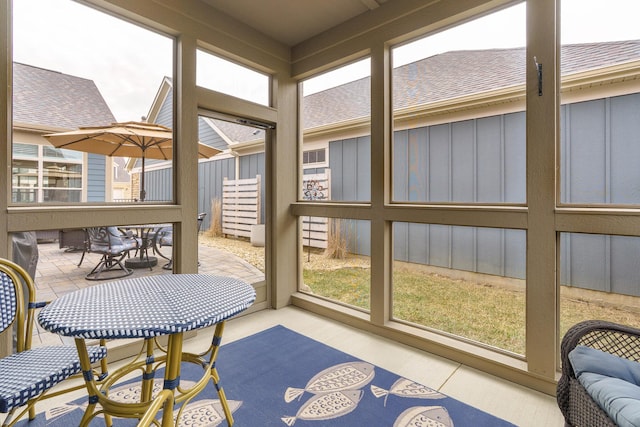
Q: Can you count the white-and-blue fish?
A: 6